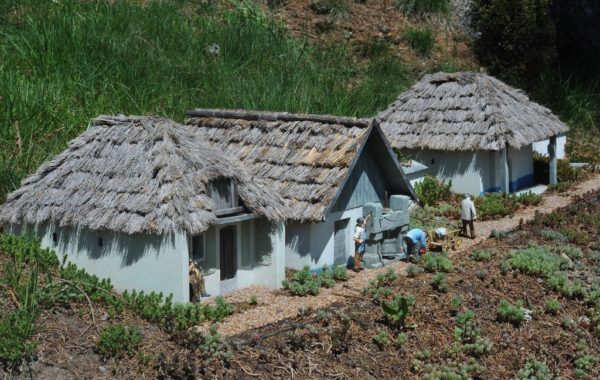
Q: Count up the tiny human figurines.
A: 4